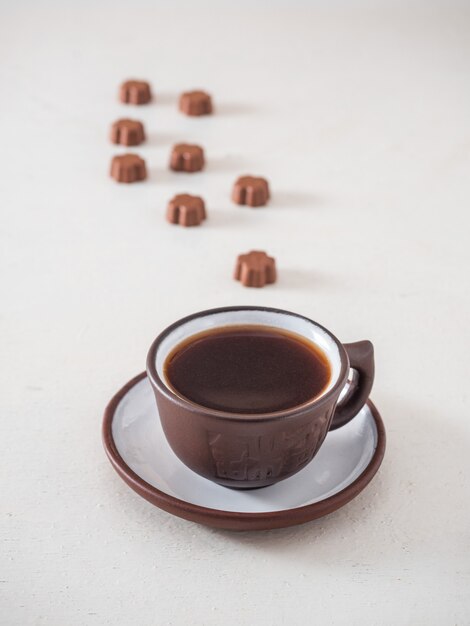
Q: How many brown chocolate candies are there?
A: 8